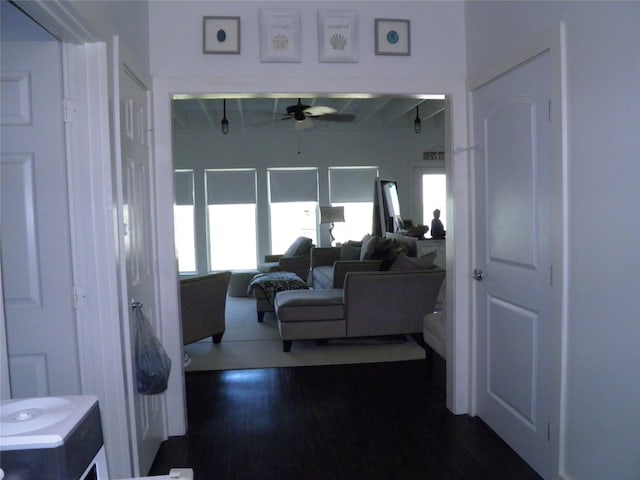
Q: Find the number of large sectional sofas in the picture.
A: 1